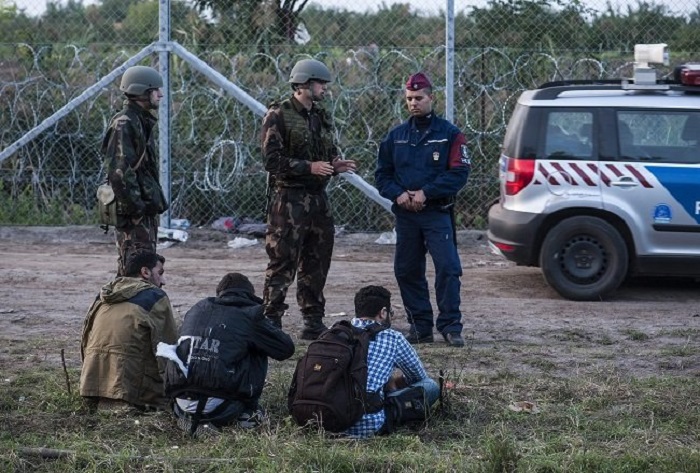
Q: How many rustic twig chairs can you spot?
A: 0